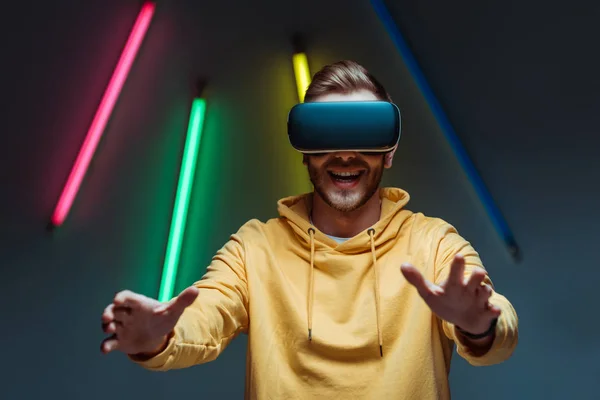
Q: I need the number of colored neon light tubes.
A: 4